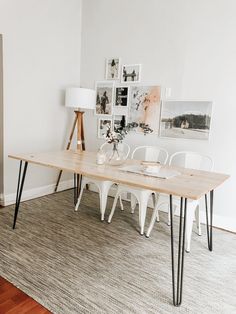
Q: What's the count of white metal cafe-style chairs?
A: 3